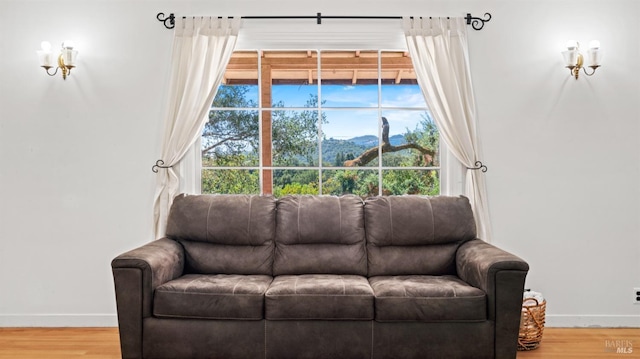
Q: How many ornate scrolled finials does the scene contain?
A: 2